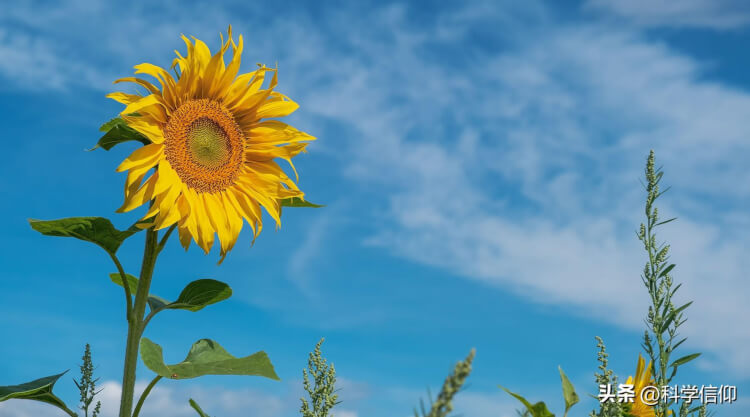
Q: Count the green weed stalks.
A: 5